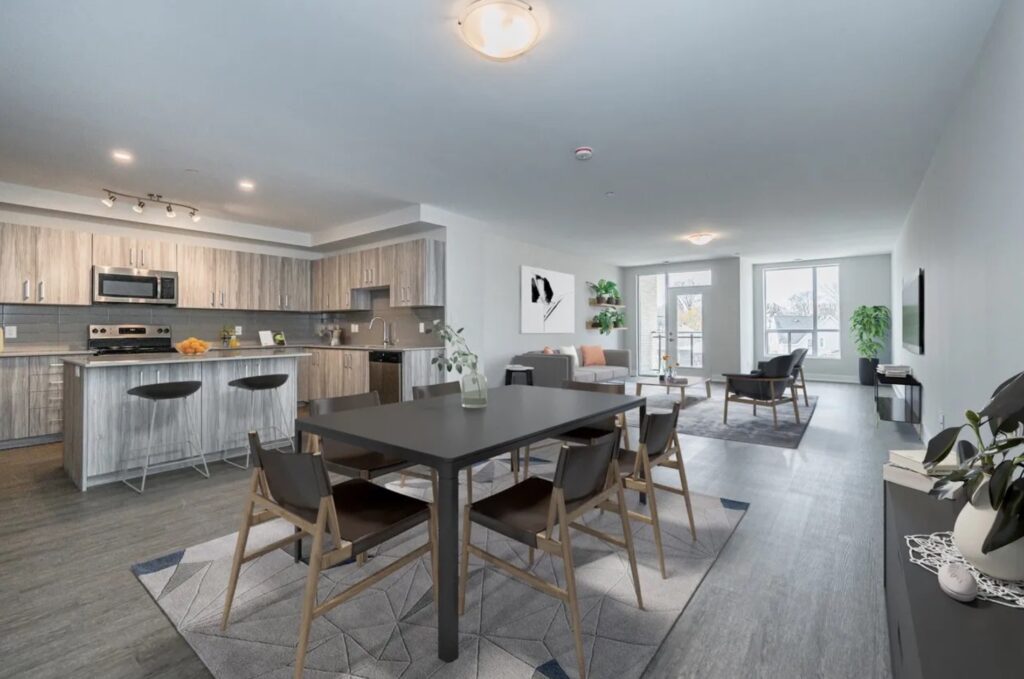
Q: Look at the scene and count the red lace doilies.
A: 0